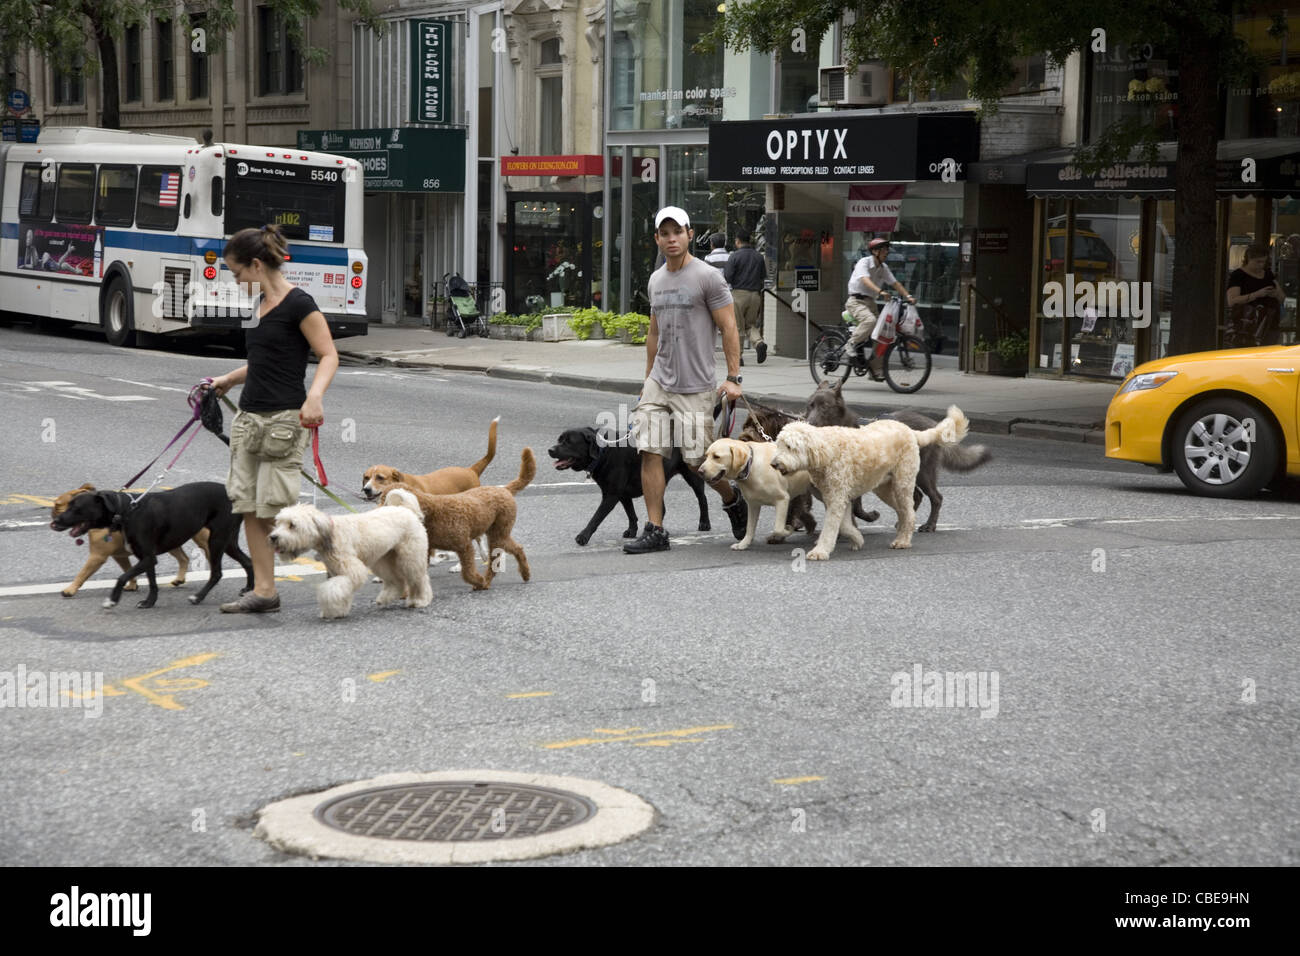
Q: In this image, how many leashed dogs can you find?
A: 10